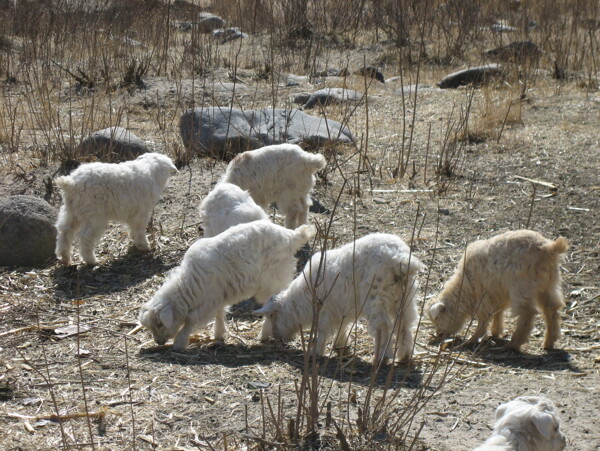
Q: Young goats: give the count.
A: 7